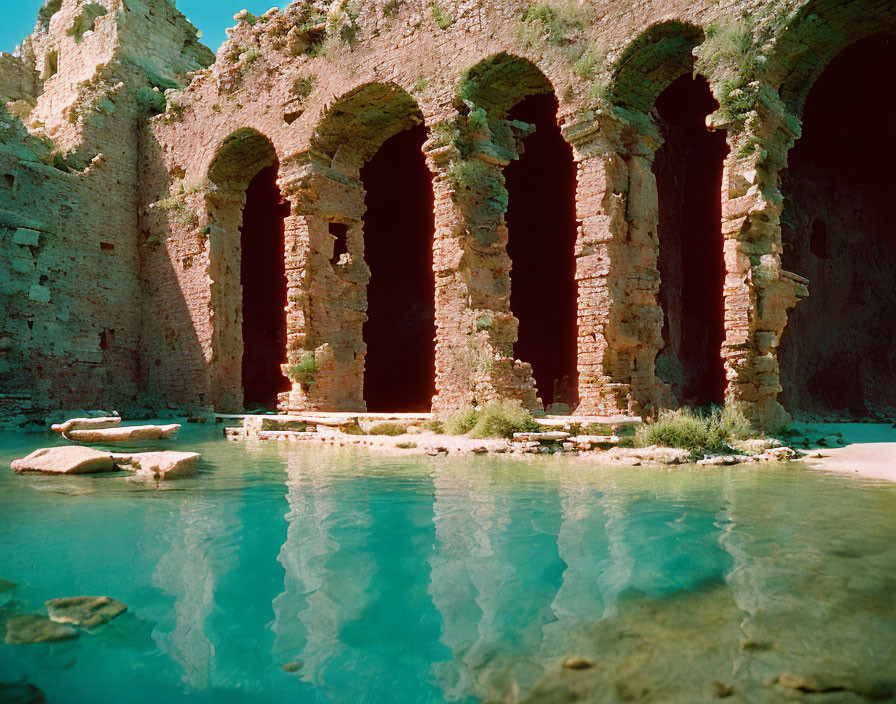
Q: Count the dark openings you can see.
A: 5